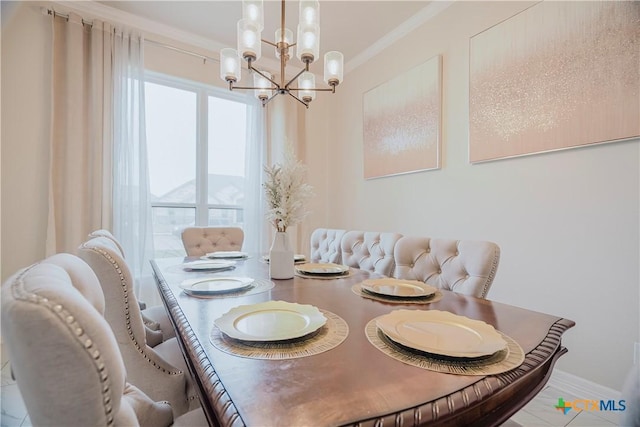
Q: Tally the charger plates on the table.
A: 8